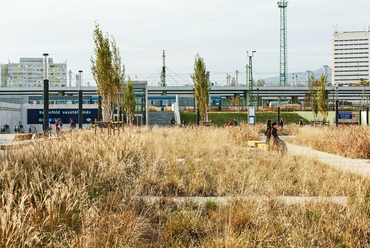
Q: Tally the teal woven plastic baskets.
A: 0